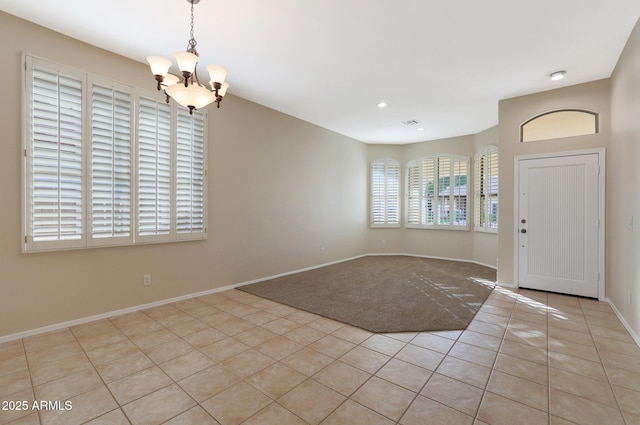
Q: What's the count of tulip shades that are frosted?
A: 5